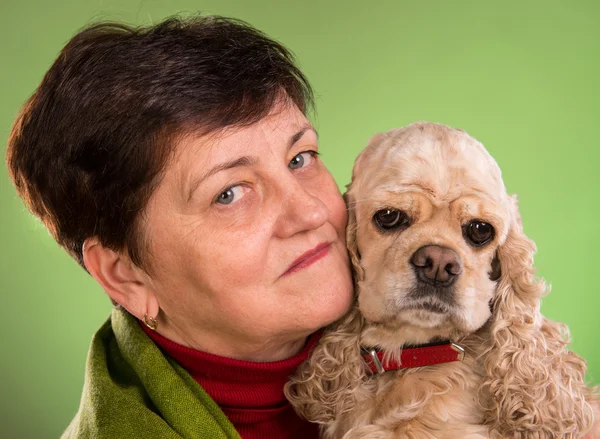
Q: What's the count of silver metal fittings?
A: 2